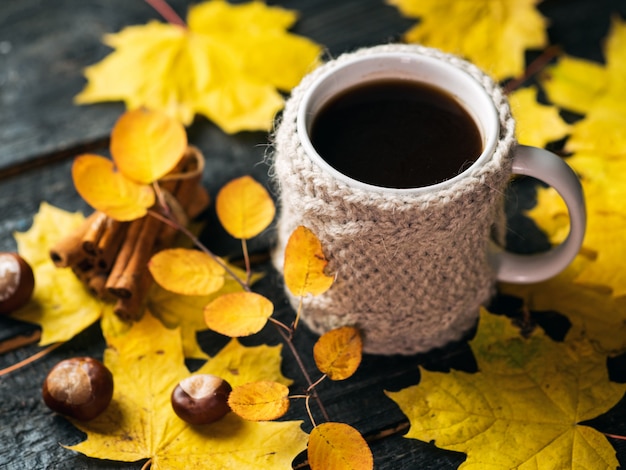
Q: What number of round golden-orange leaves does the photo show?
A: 9